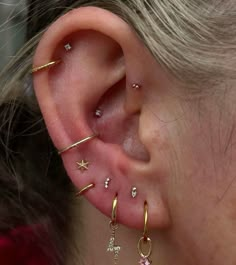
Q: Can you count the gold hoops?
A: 5